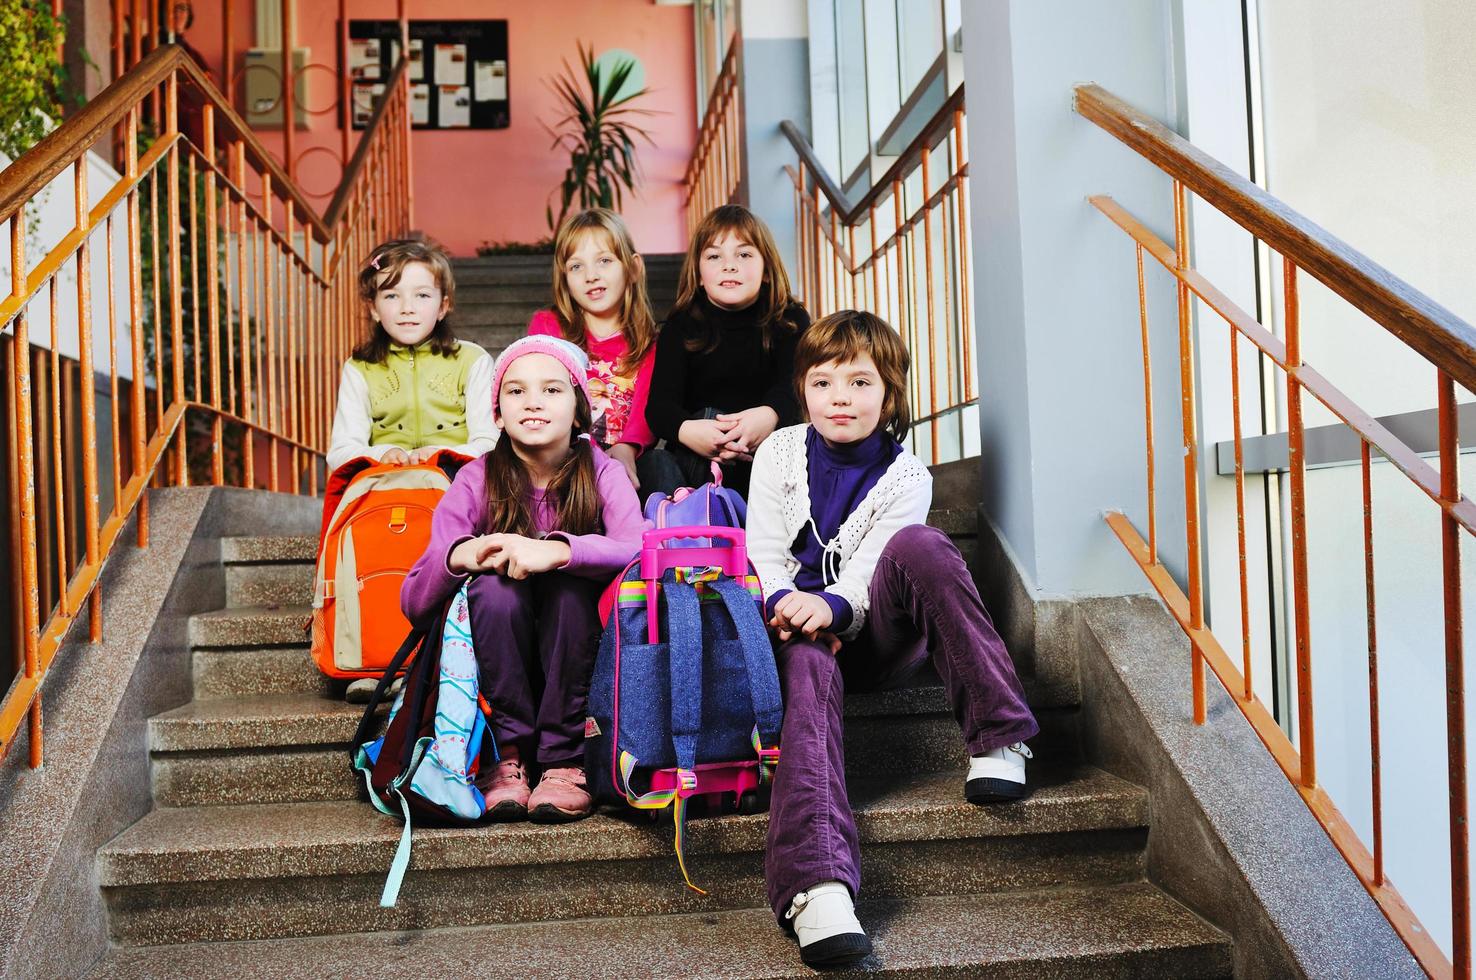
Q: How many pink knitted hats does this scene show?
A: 1